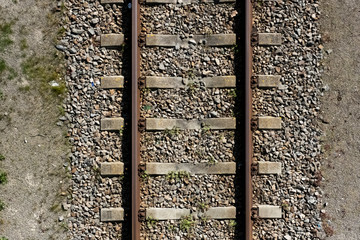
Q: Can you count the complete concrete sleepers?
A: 5